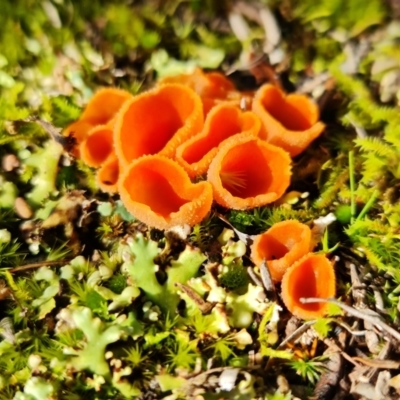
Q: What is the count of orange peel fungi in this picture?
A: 11